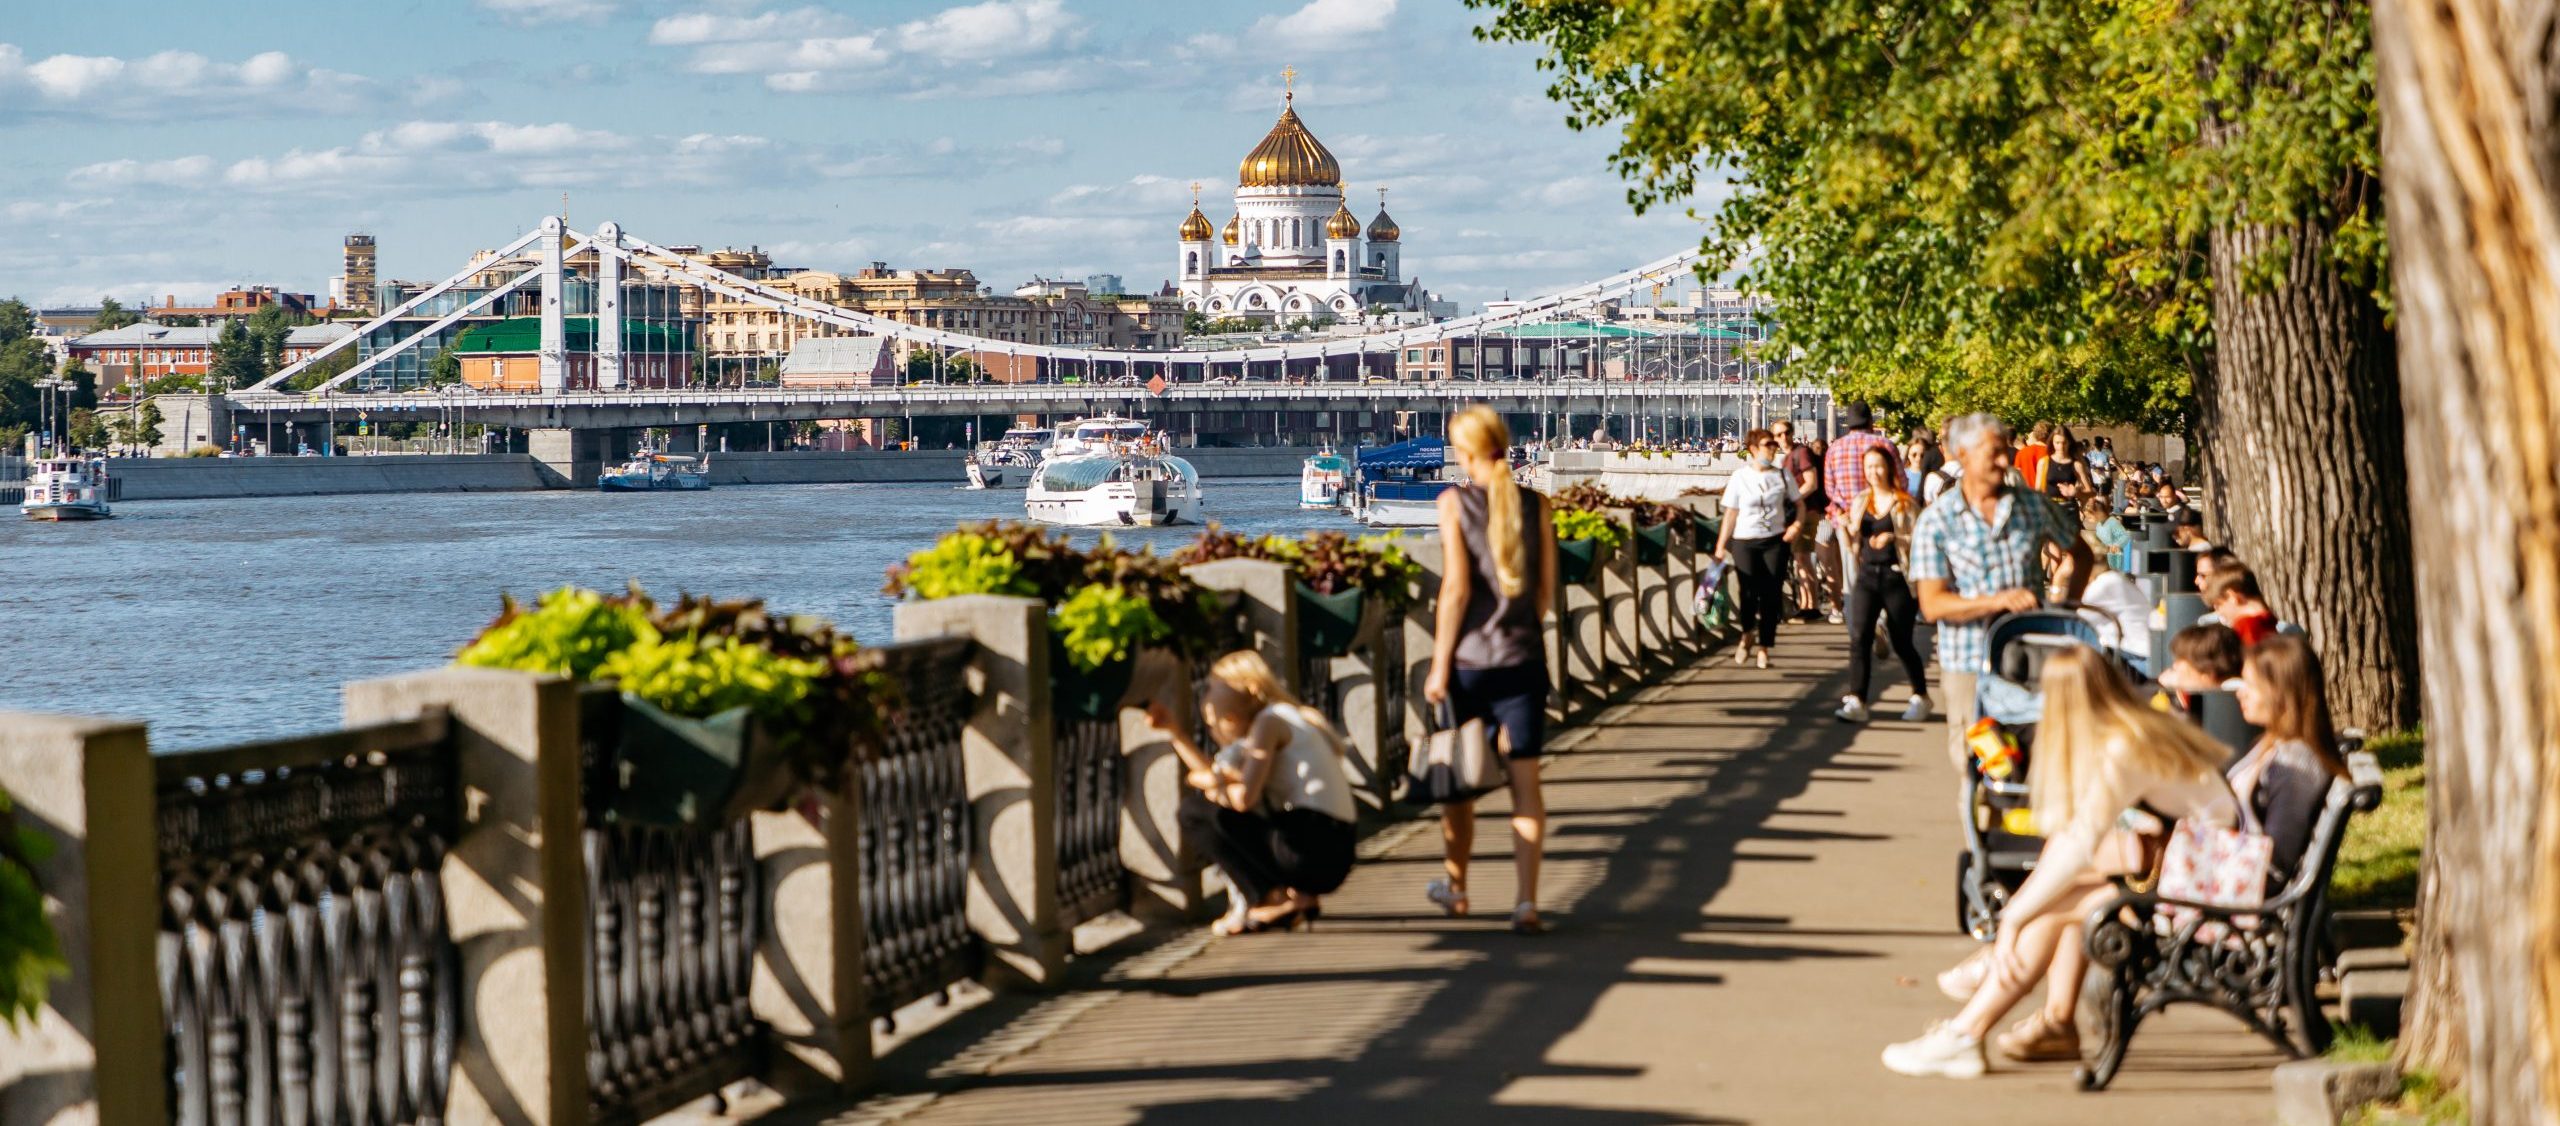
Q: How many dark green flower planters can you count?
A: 6